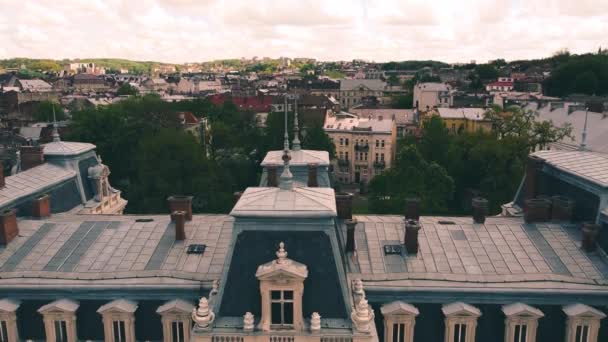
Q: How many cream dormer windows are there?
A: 9